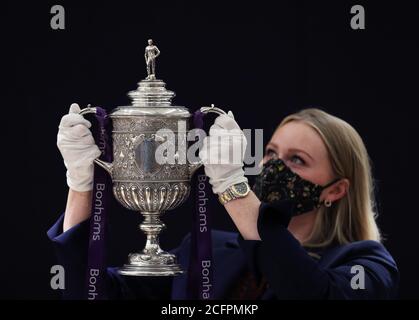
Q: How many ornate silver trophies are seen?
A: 1